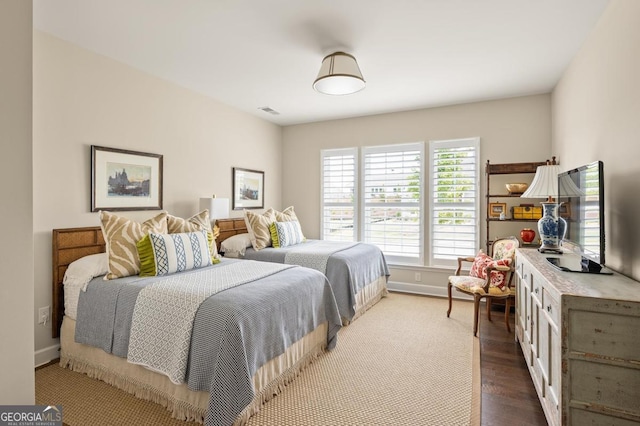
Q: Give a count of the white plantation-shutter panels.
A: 3